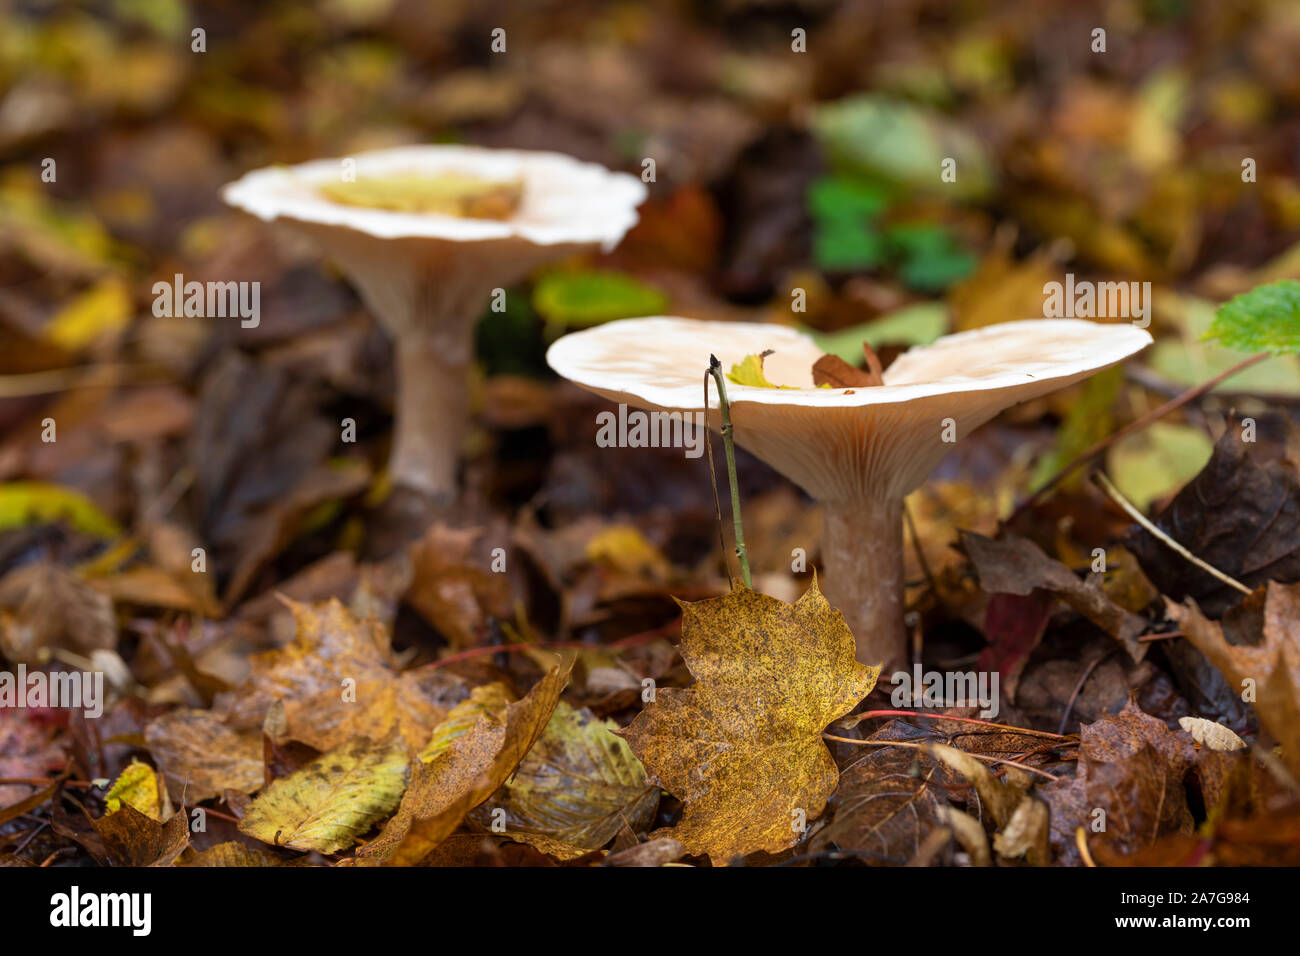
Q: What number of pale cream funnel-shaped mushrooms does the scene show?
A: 2